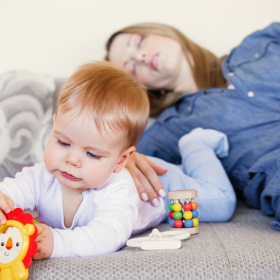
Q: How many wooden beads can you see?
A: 12